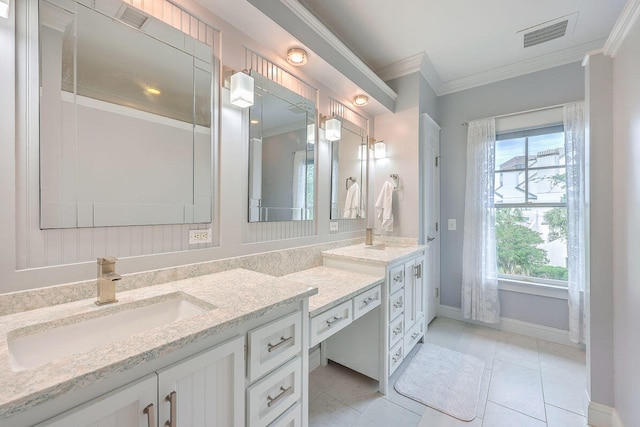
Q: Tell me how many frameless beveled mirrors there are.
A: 3